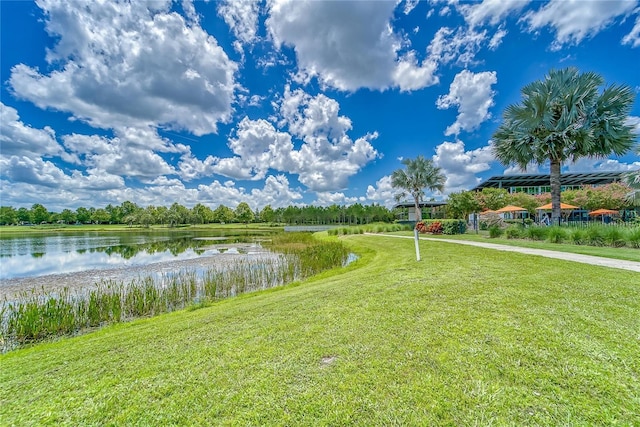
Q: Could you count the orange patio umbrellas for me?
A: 4